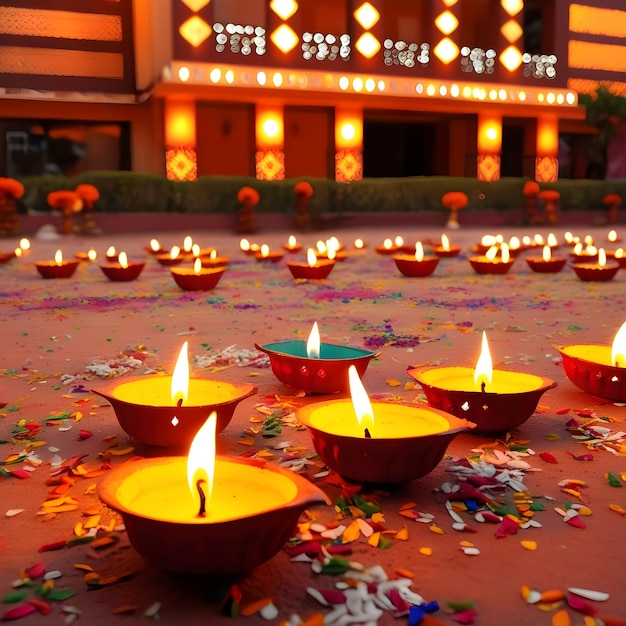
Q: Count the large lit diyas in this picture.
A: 6